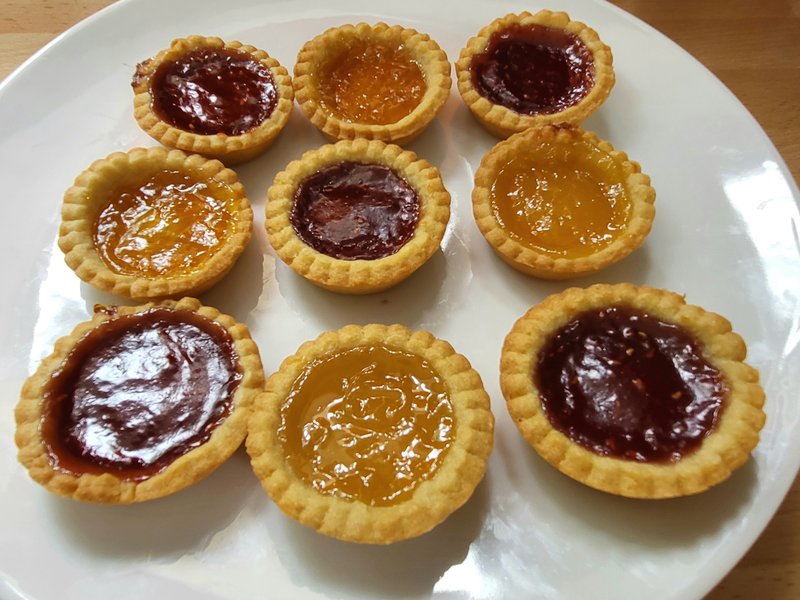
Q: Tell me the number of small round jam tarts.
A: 9